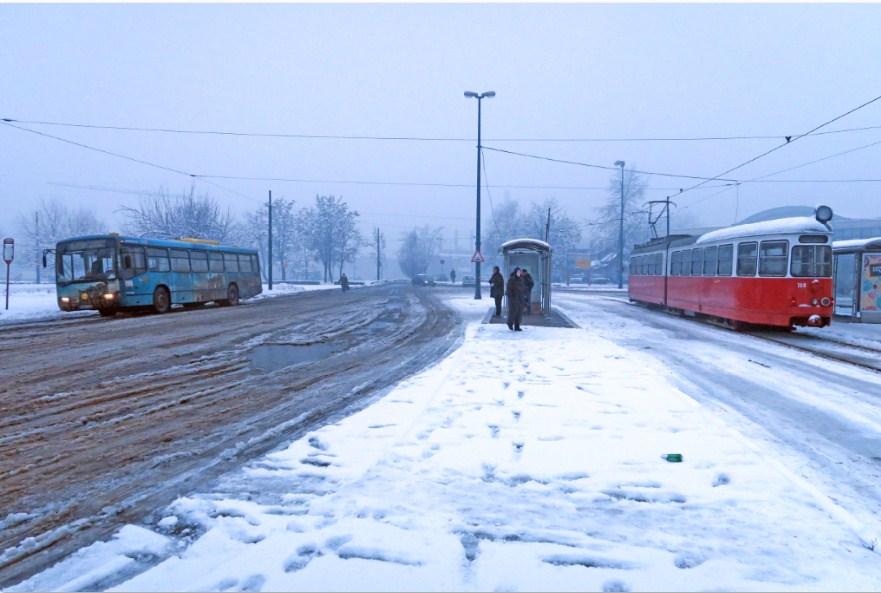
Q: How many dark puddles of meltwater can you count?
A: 1